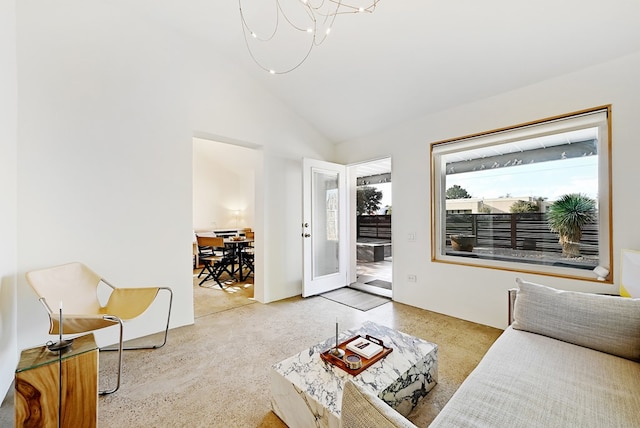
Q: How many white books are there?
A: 1